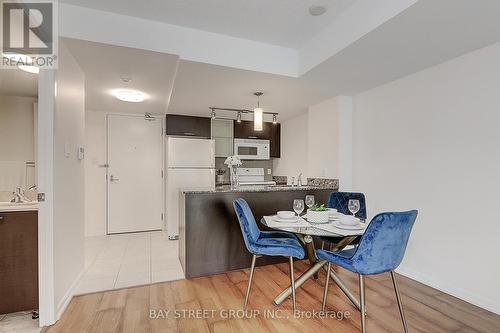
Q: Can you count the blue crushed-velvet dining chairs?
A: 3